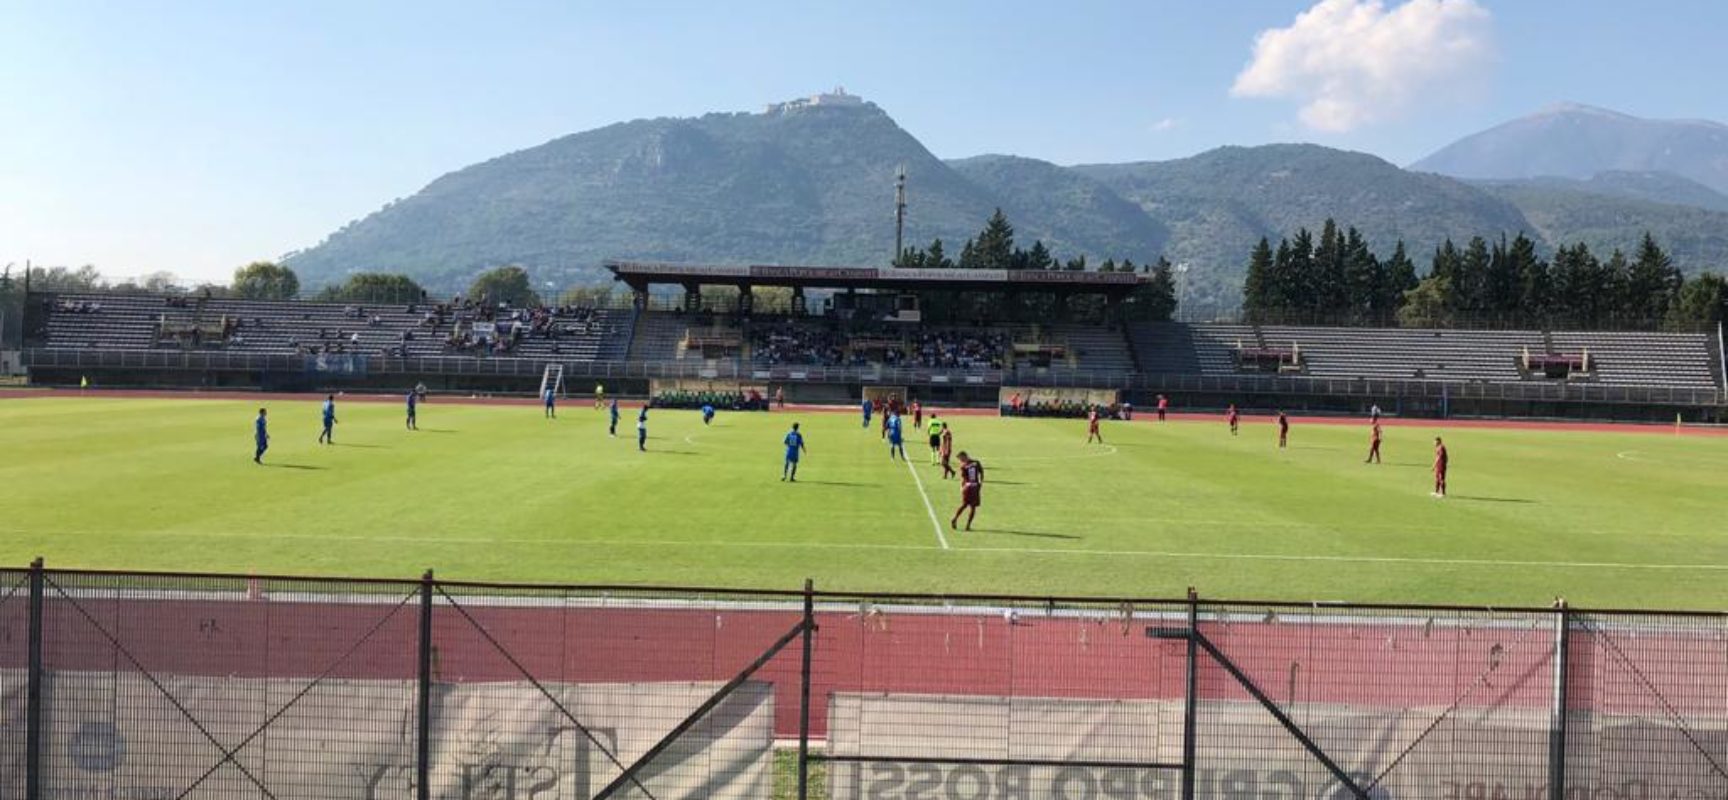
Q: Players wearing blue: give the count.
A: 10